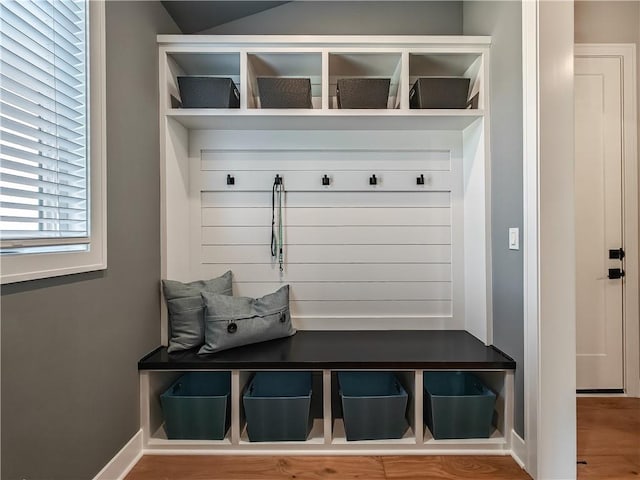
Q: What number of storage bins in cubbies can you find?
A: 8